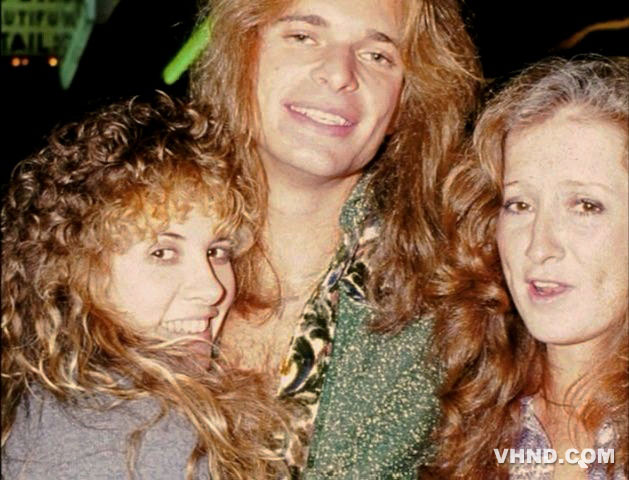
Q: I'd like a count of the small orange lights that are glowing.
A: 3